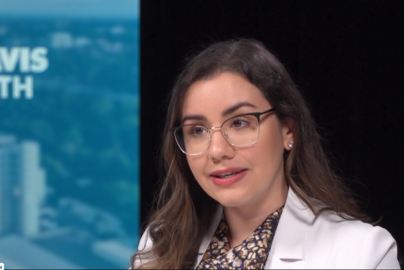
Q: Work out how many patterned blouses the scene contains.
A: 1